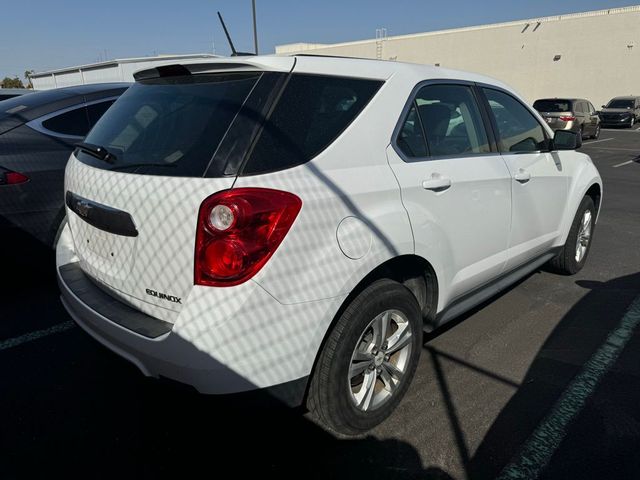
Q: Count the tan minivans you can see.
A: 1